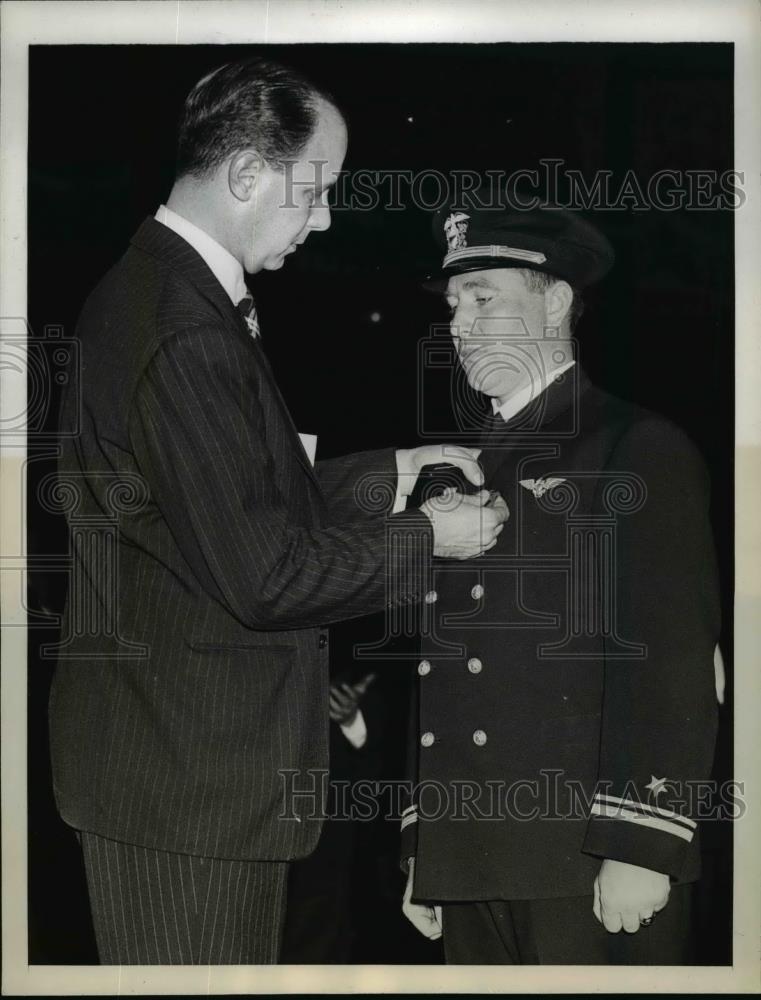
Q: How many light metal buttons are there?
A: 6